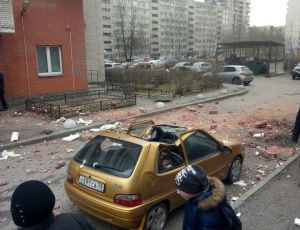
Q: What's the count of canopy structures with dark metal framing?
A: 1